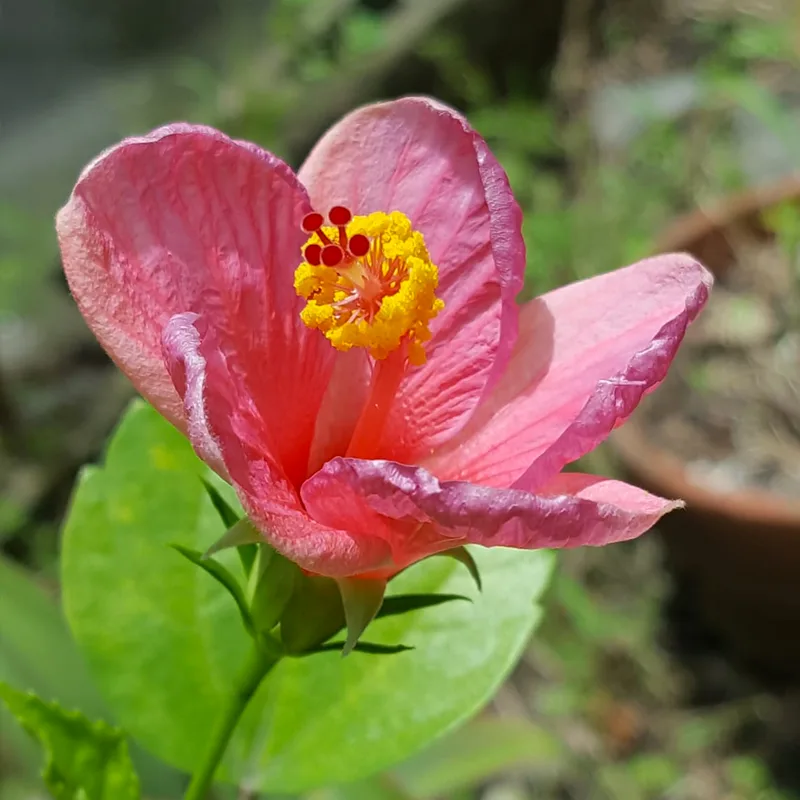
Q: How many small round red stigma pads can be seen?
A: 5